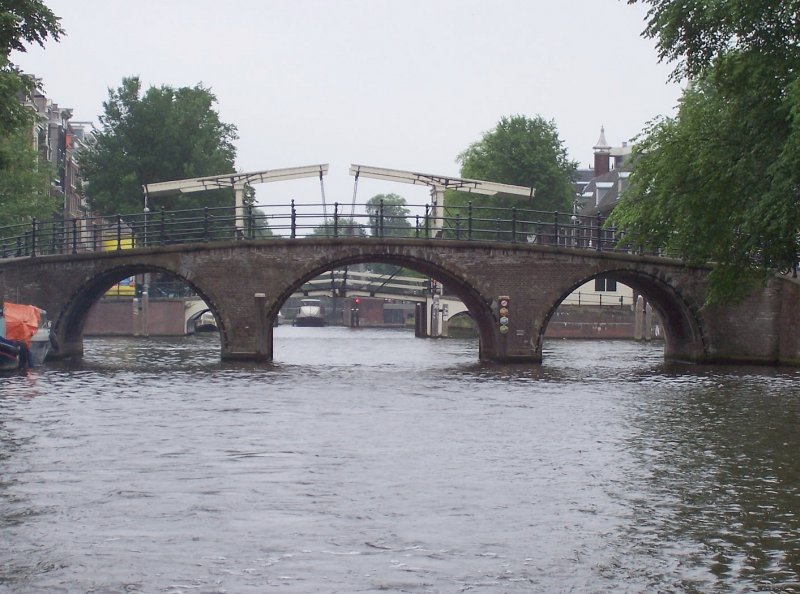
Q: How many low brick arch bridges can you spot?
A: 1